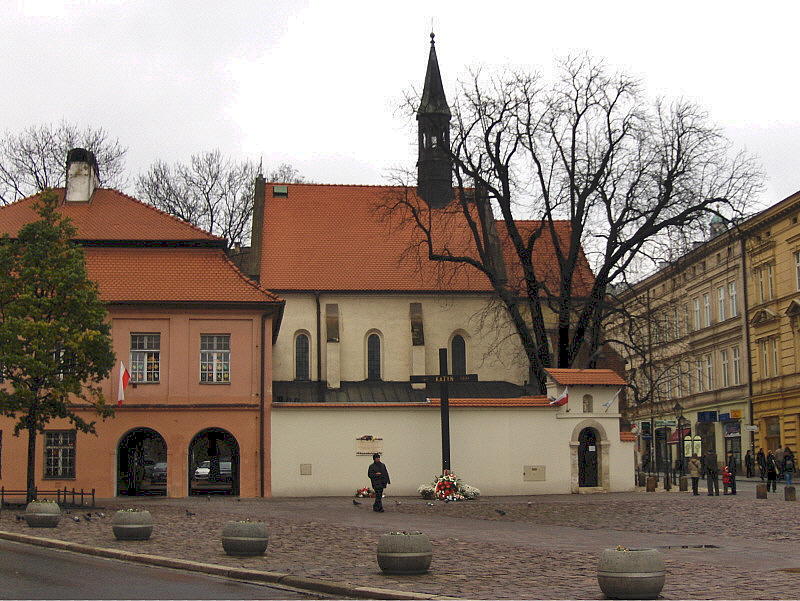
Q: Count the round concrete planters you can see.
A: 5